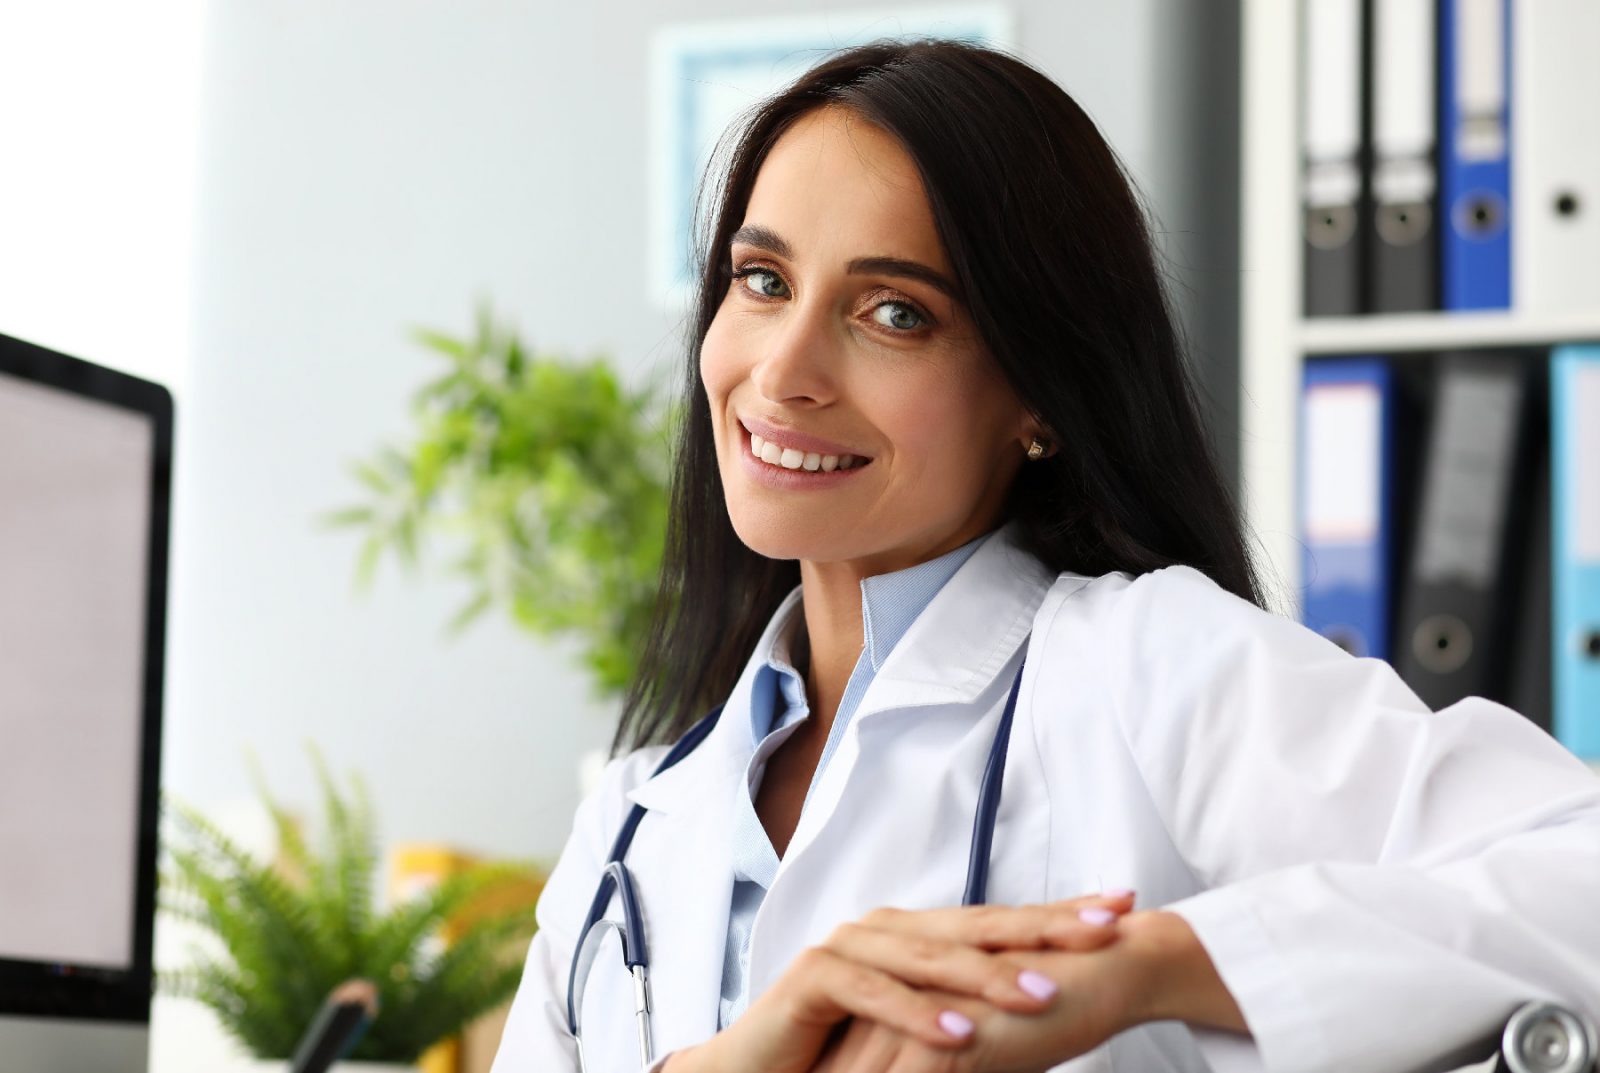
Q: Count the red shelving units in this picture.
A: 0